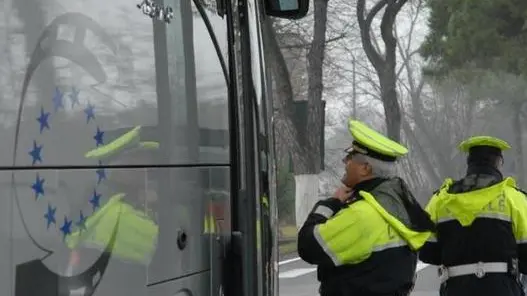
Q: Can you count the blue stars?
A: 12